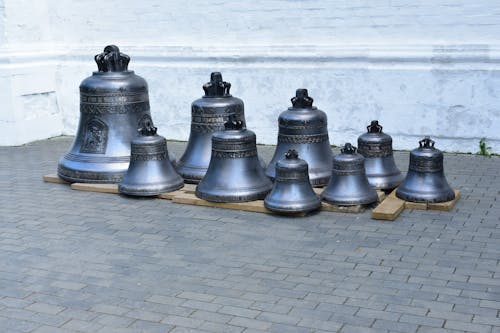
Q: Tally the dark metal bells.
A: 9